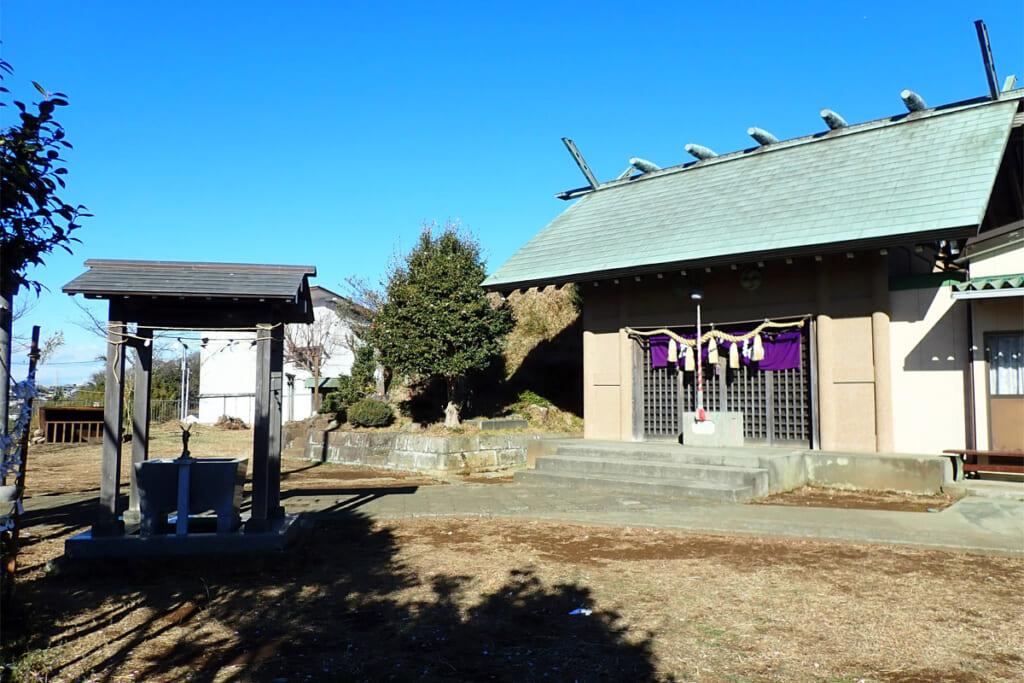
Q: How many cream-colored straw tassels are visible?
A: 5